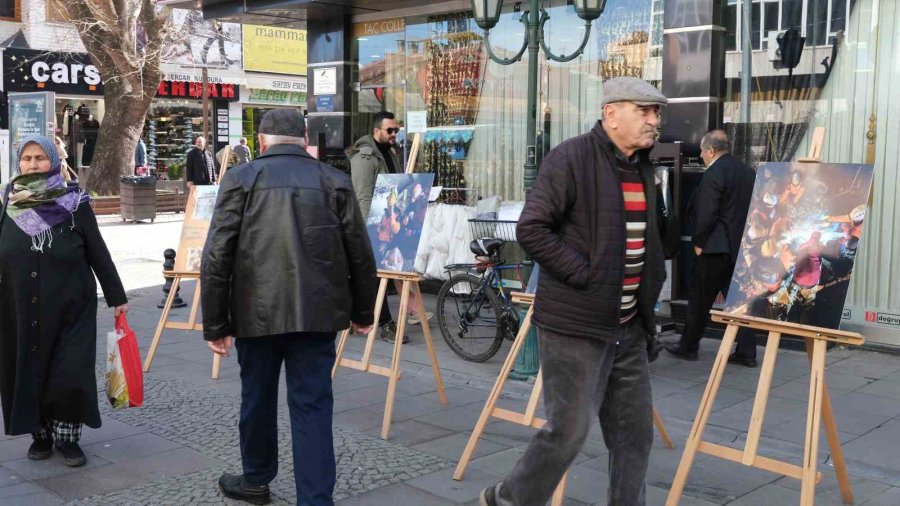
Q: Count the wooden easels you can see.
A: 4